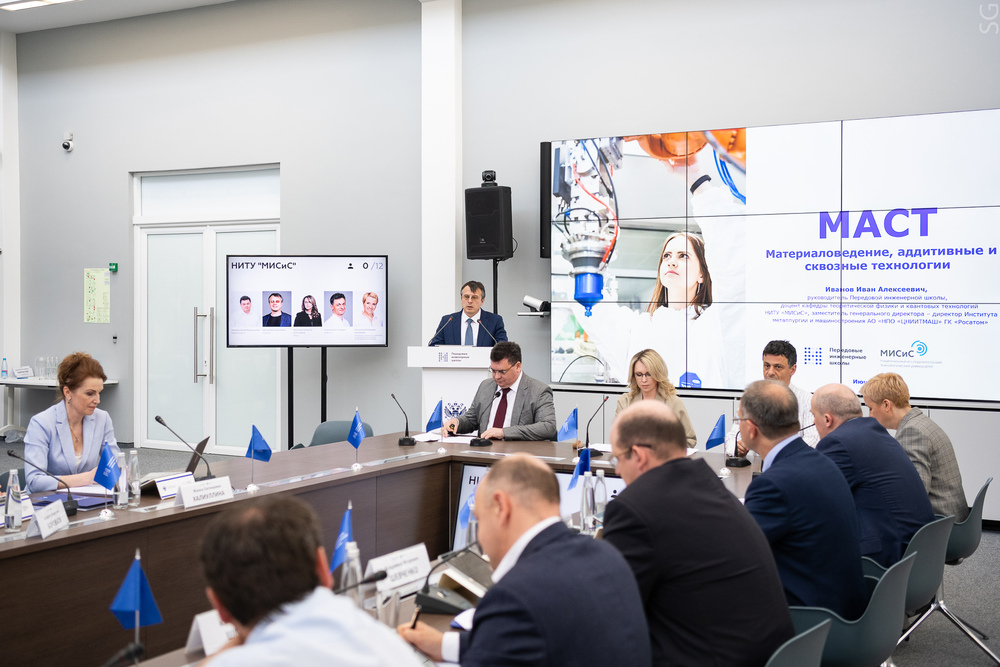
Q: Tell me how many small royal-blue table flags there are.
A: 10